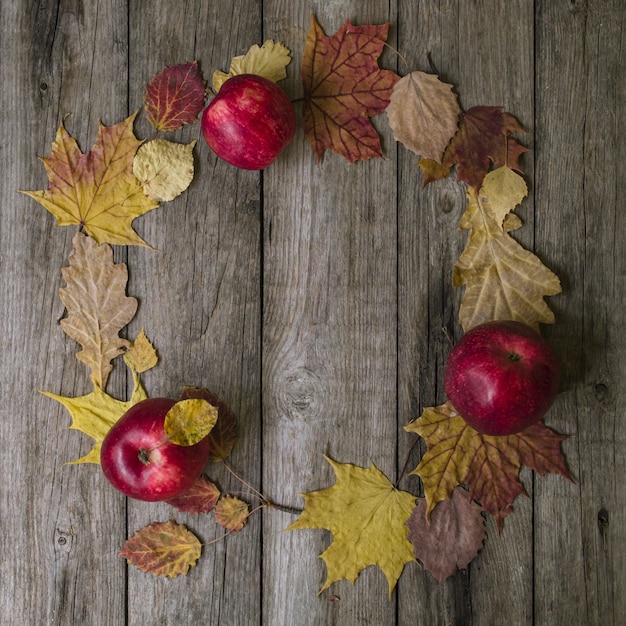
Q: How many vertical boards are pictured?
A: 5